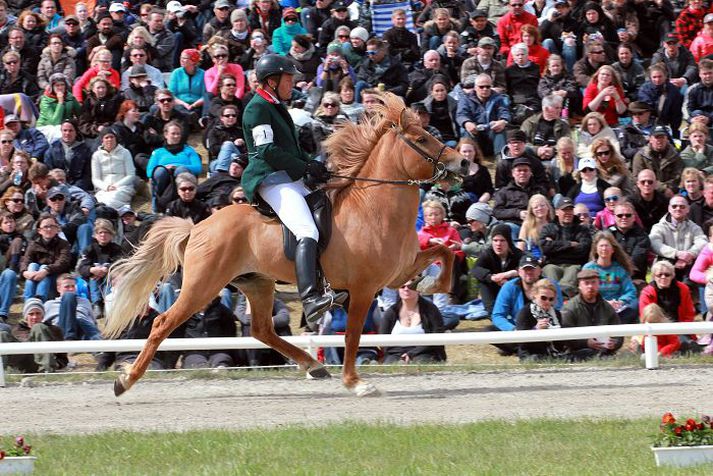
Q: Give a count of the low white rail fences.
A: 1